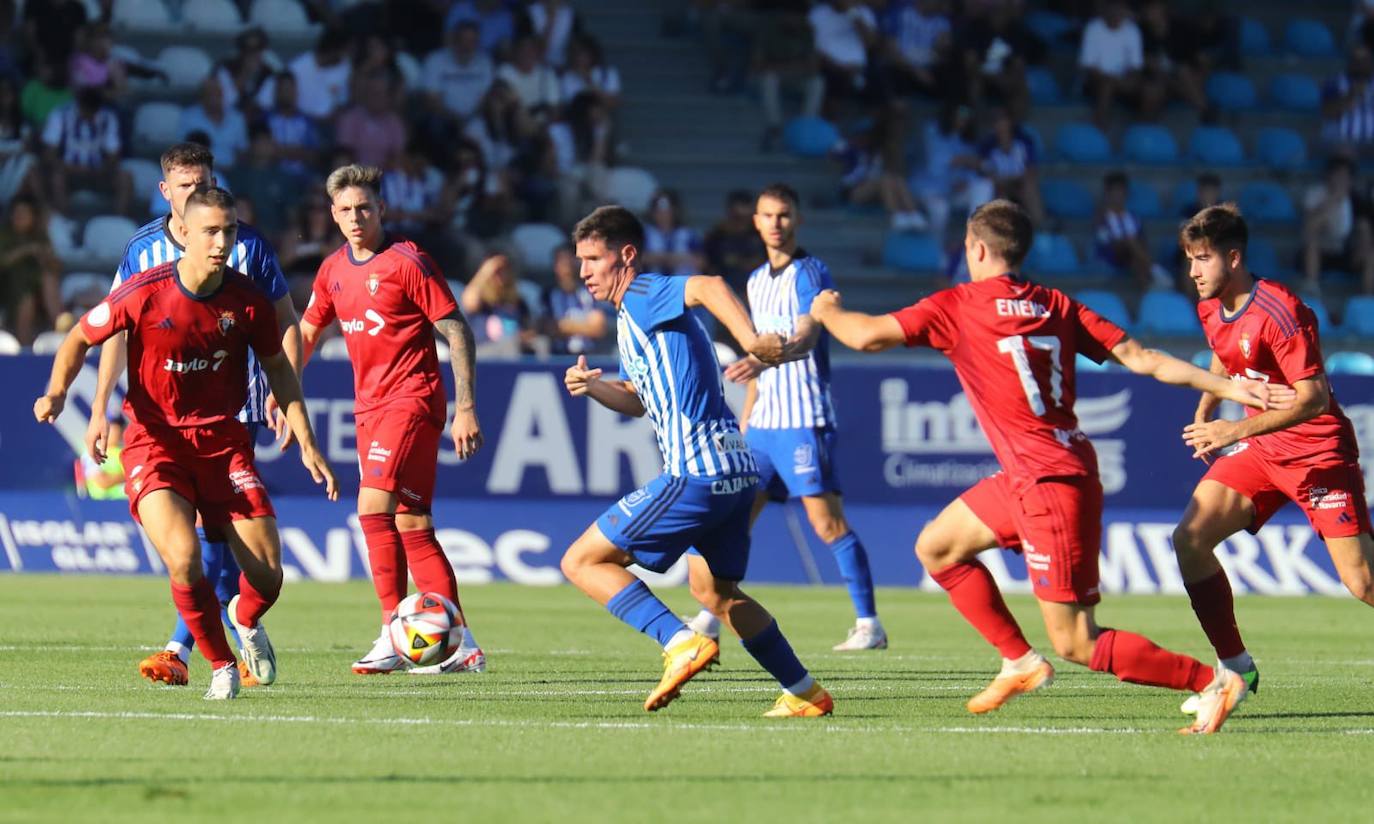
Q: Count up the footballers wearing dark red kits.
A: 4